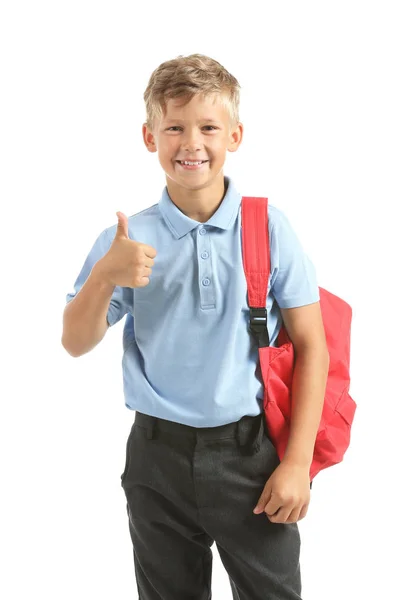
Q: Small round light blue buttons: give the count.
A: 3